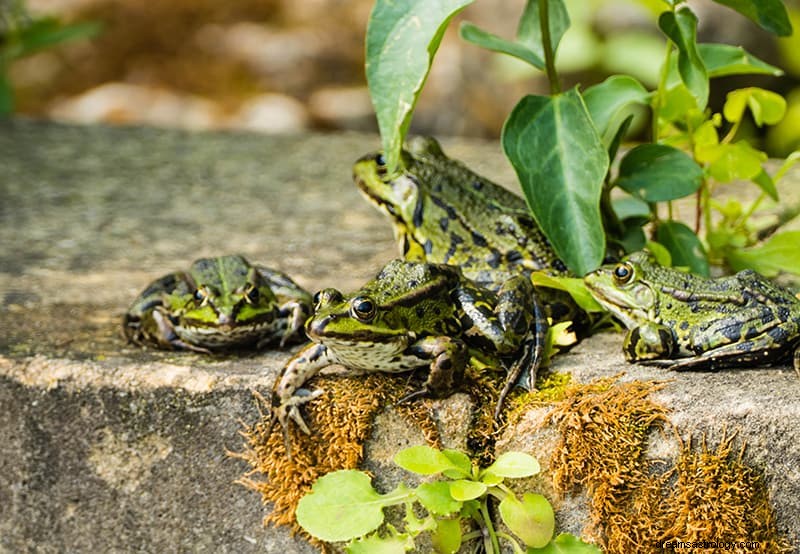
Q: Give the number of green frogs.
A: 4